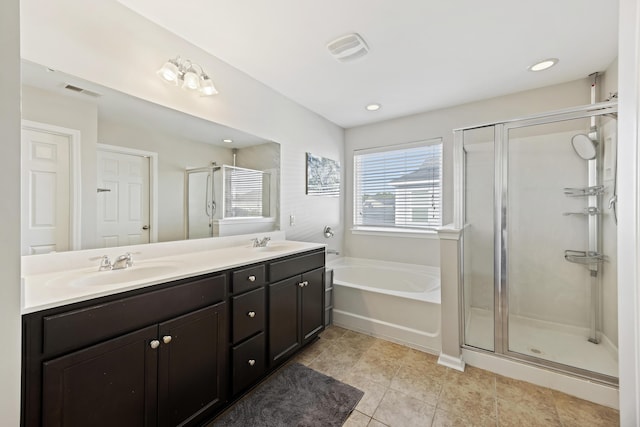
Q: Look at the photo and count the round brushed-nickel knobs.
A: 7